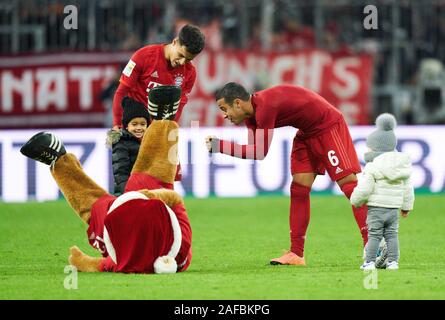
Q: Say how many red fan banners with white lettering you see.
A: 2